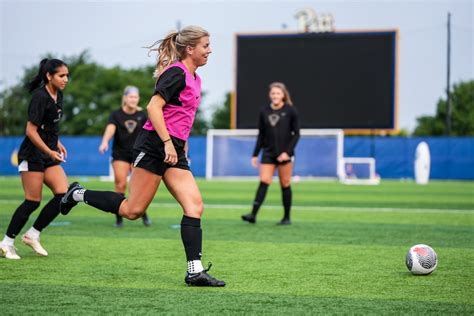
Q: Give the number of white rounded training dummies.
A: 1